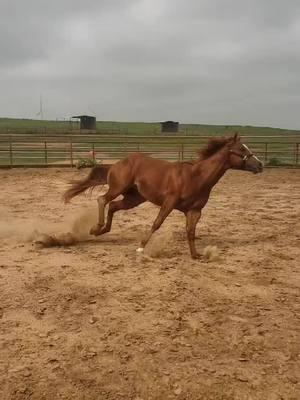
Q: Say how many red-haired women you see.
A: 0